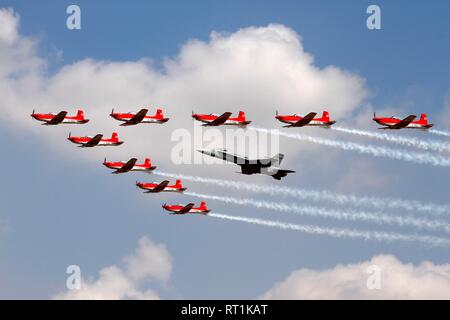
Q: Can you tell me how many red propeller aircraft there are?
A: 9